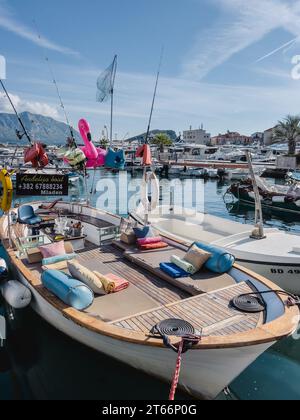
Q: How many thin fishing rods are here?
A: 3